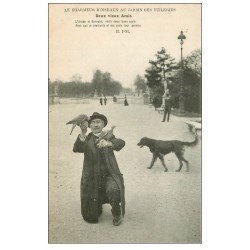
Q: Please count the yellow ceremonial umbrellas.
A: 0